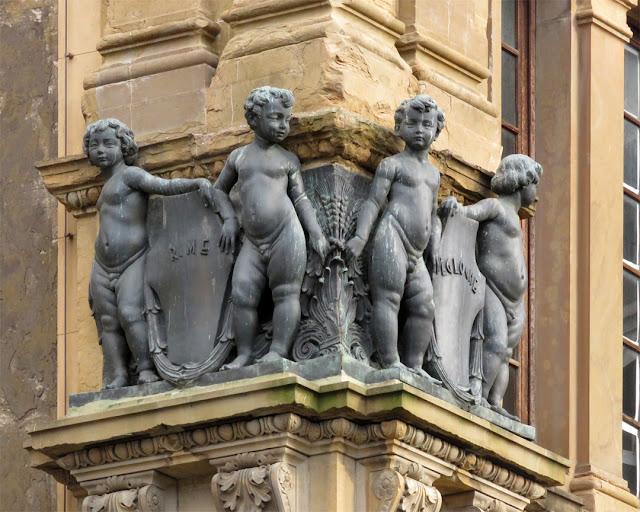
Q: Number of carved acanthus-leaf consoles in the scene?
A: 4